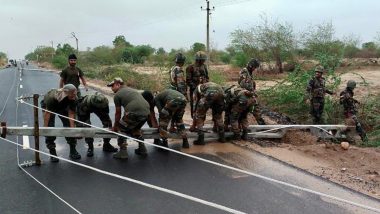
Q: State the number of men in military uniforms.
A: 13